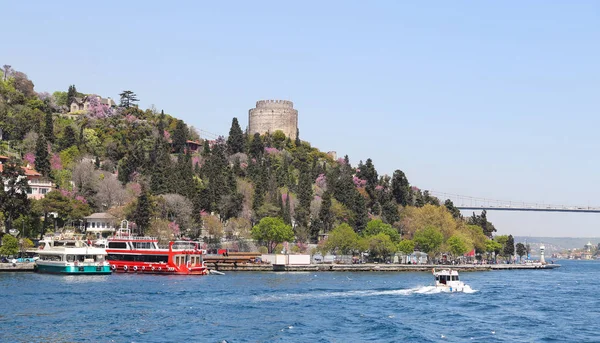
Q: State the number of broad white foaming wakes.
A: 1